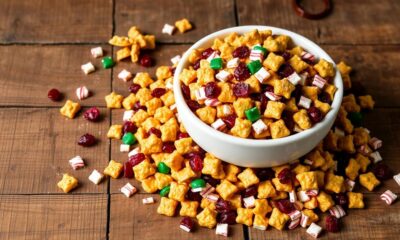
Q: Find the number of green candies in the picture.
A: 10